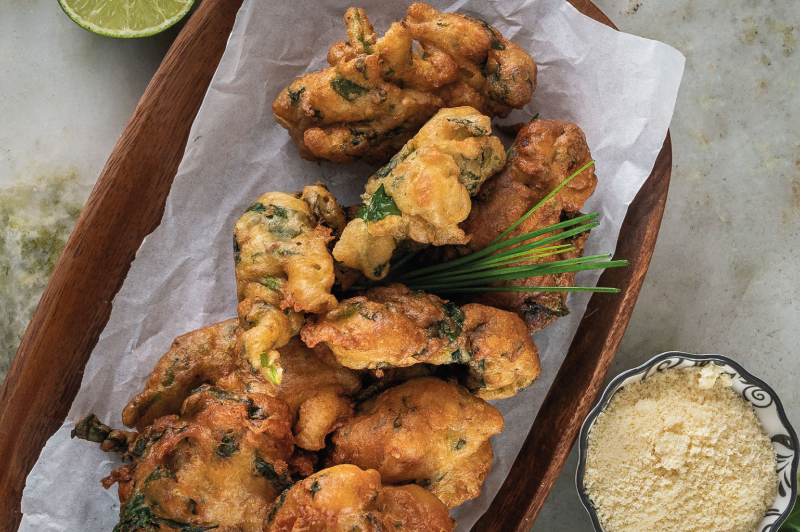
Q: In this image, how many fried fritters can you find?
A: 9